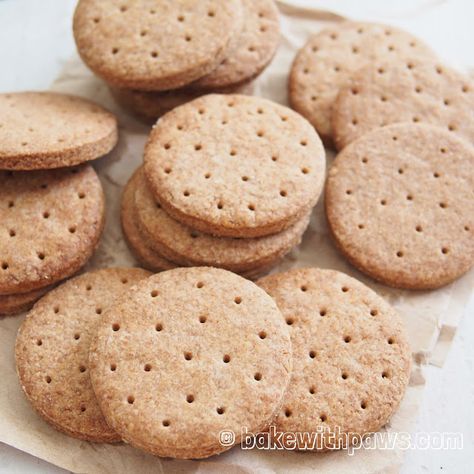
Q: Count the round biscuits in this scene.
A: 15